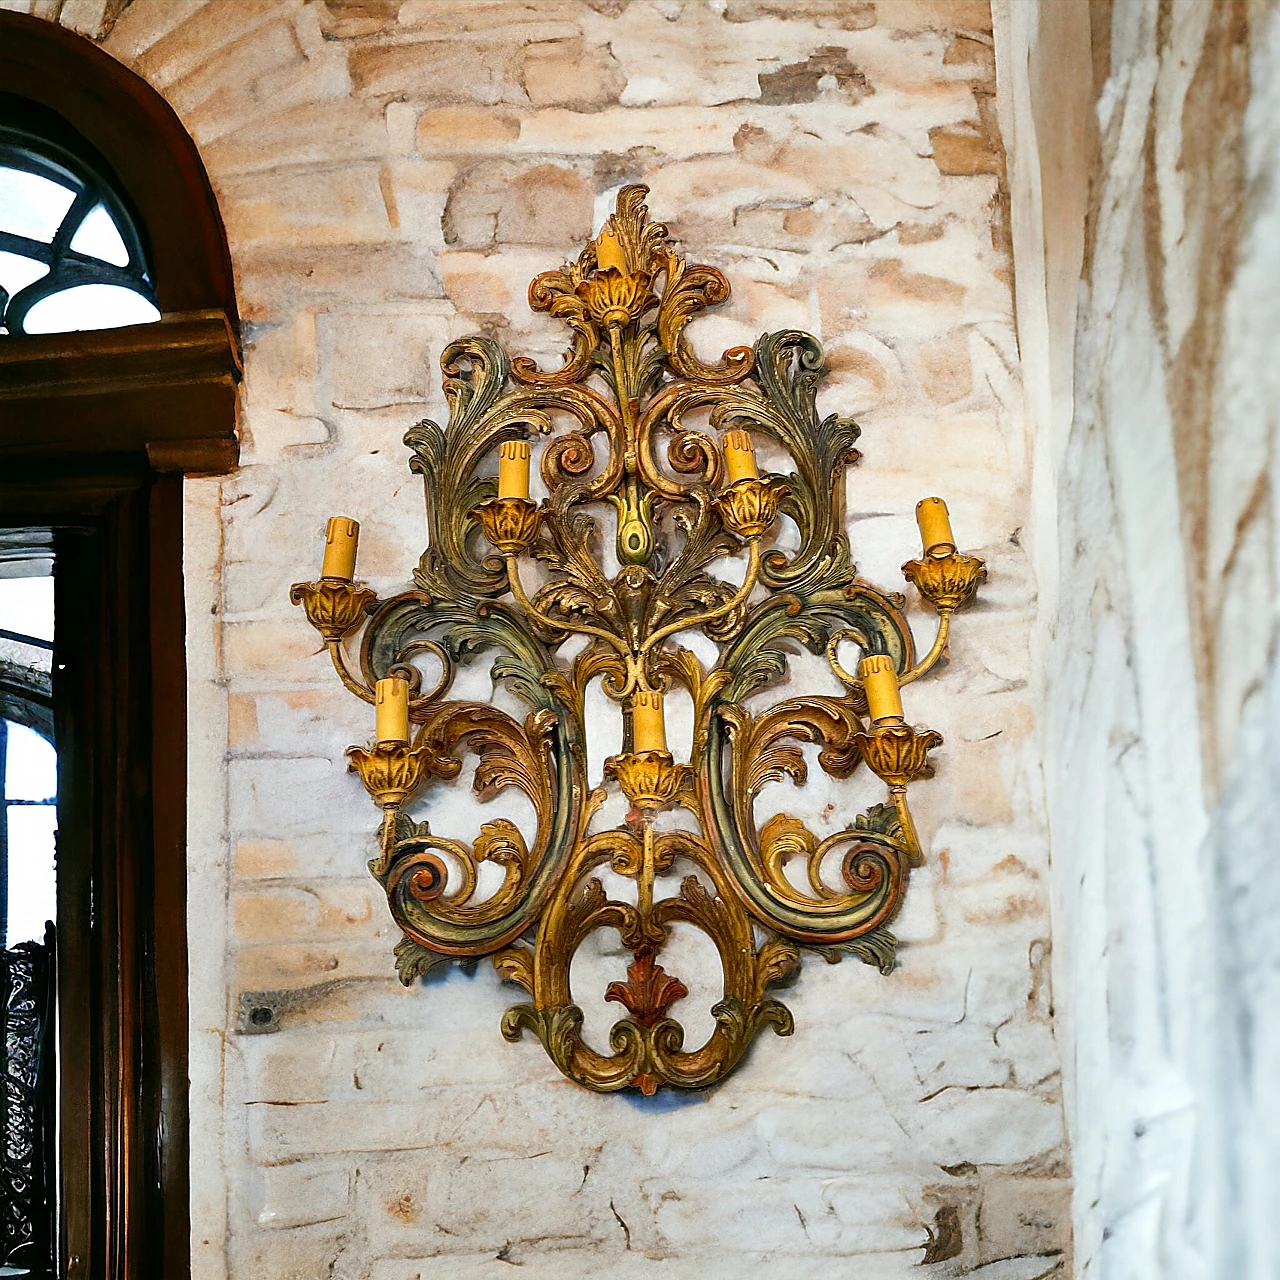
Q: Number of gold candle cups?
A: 8